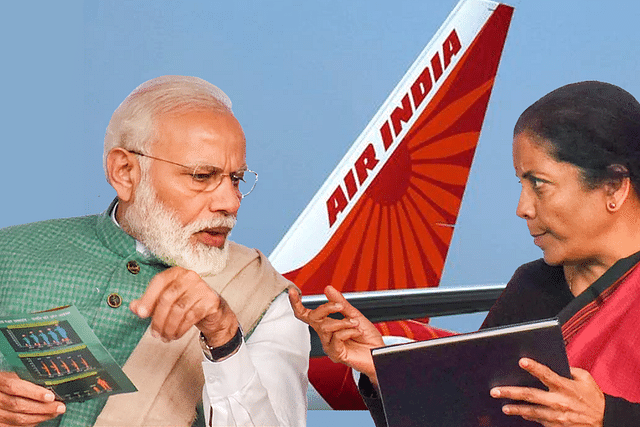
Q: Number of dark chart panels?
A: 3